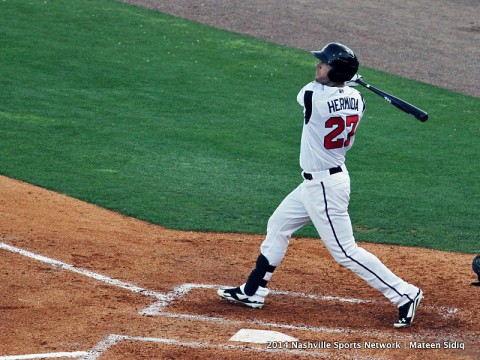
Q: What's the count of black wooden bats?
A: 1